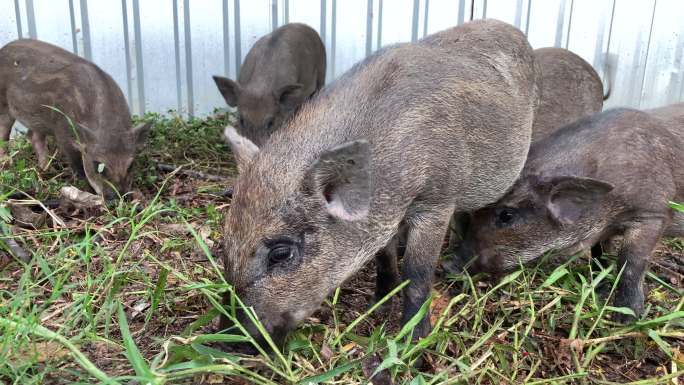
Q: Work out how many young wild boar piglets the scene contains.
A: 5